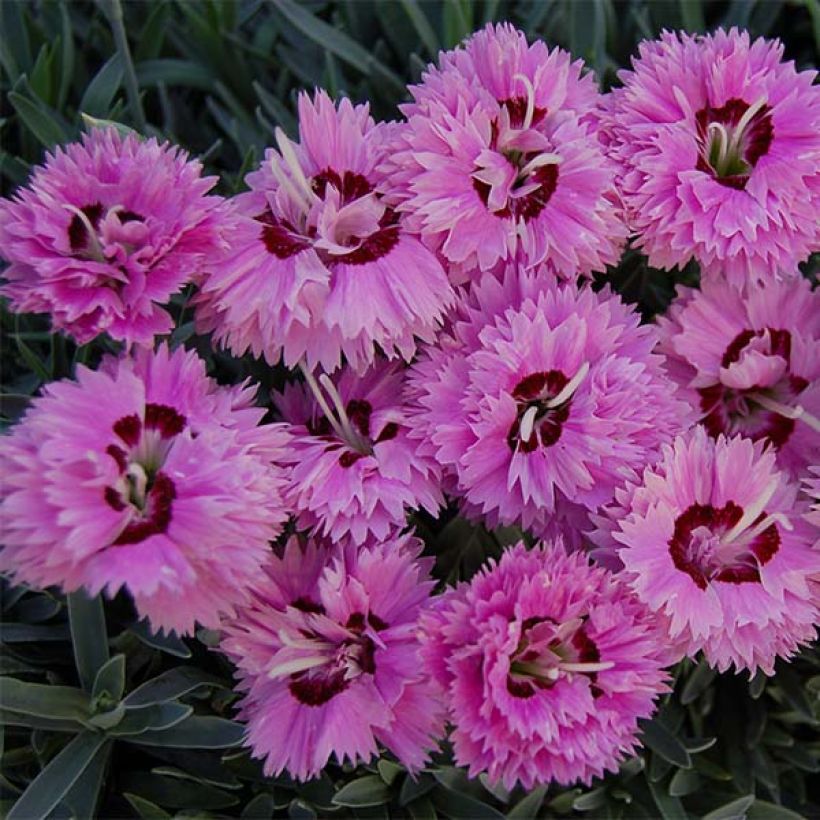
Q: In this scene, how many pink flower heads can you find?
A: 11